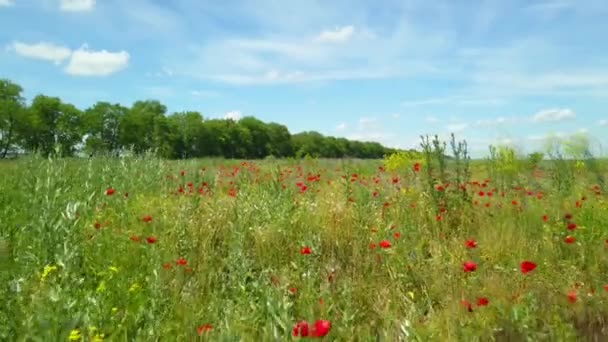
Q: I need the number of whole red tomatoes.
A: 0